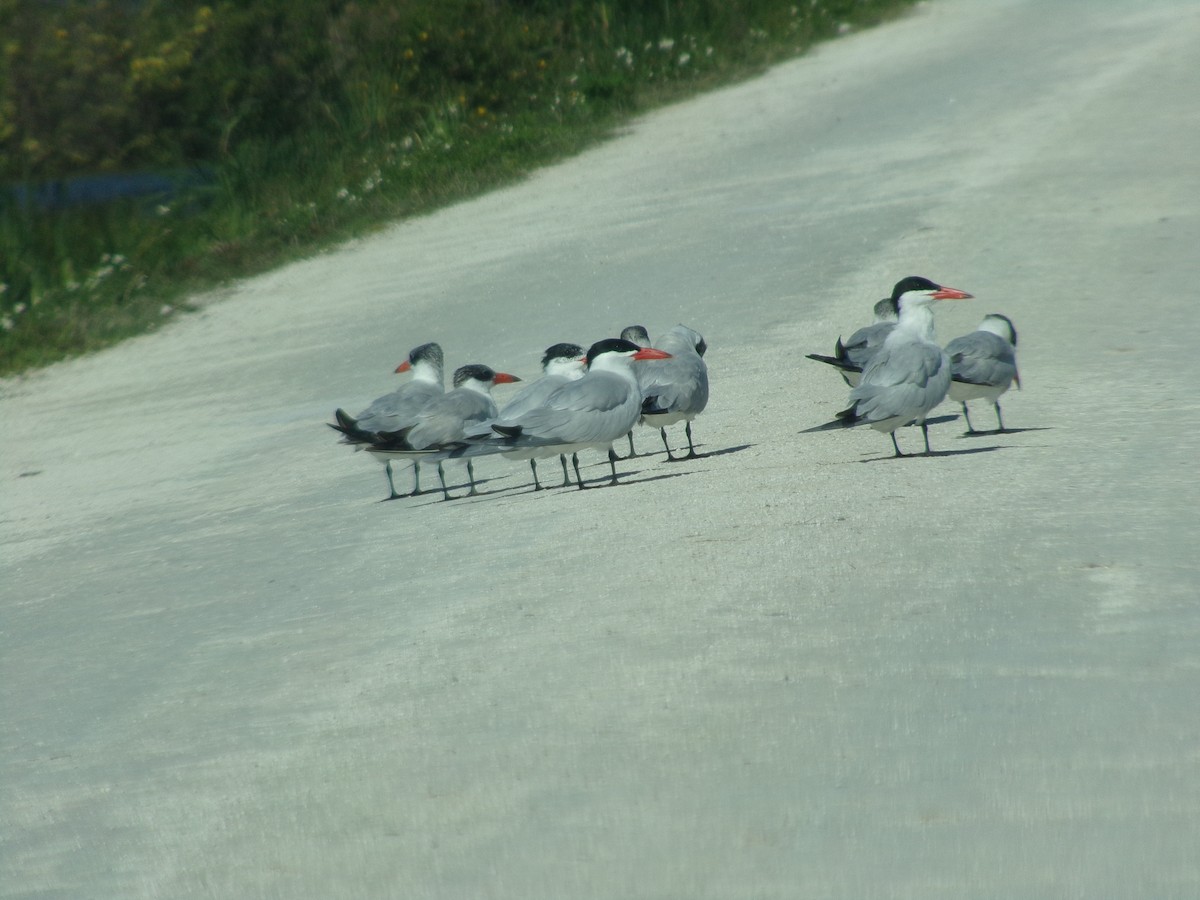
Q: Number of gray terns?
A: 9